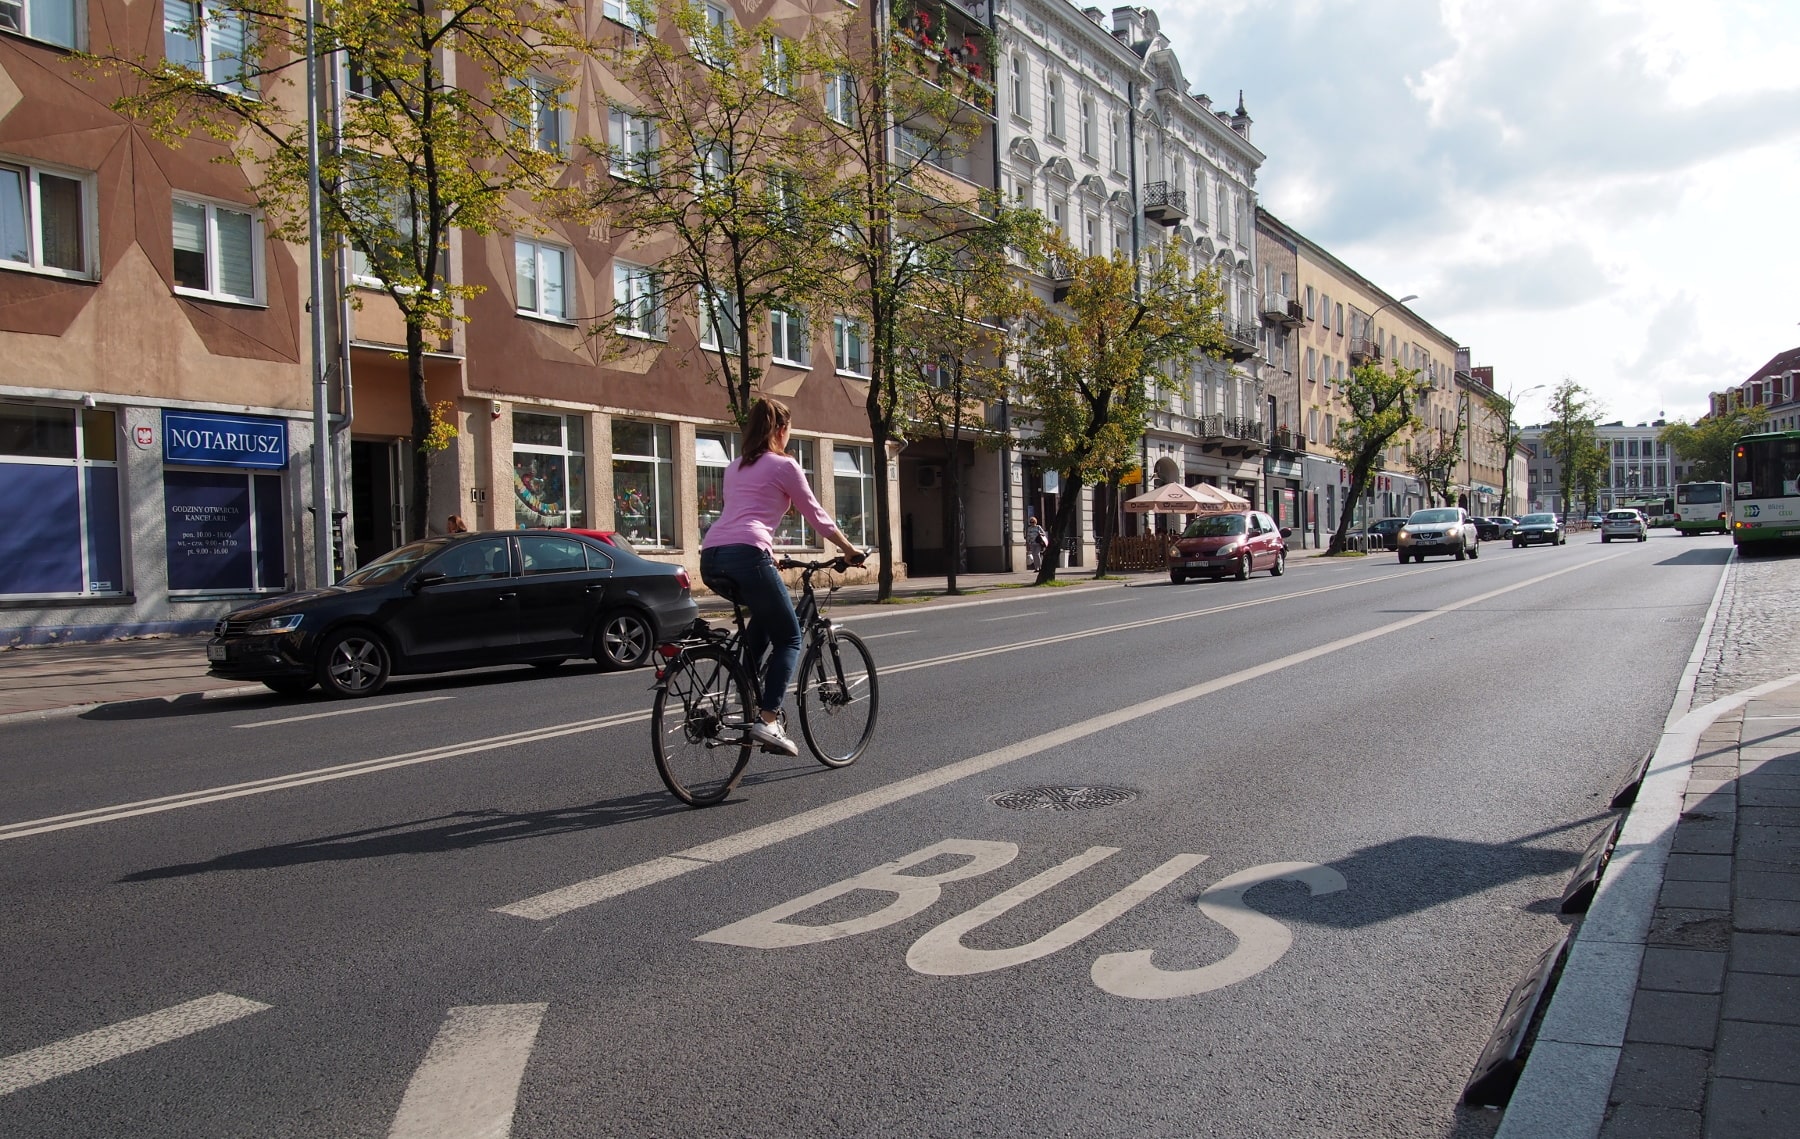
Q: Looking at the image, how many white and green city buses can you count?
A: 3